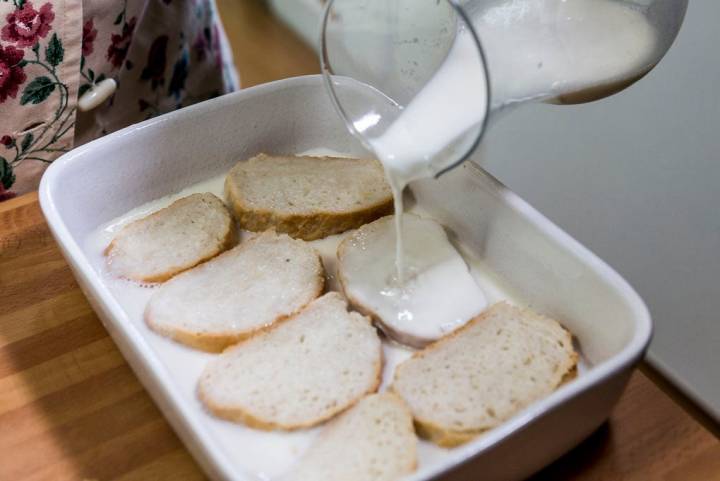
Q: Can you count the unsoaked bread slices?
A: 6